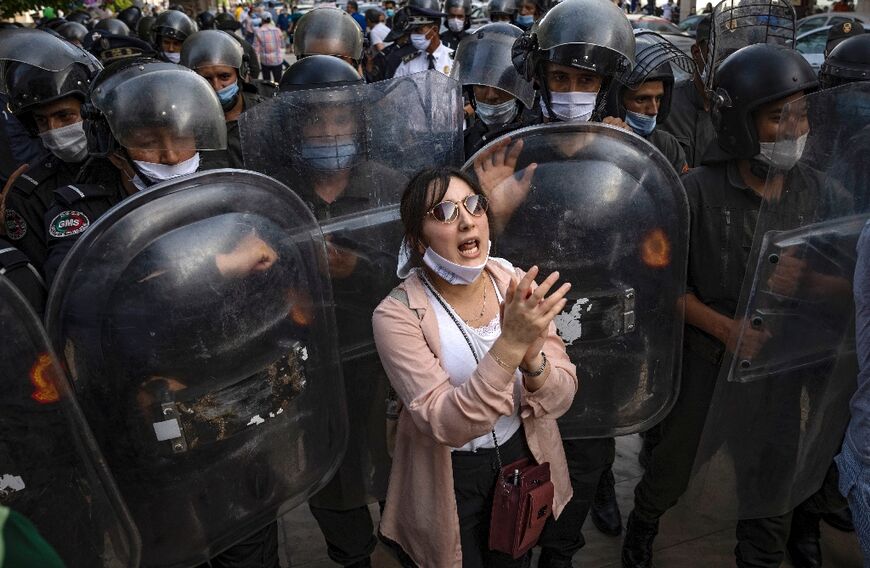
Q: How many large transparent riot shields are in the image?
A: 5